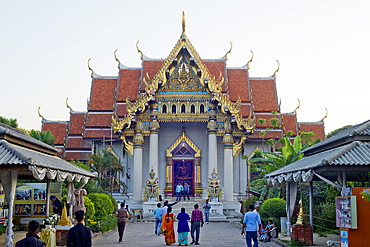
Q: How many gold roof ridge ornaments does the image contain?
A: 11